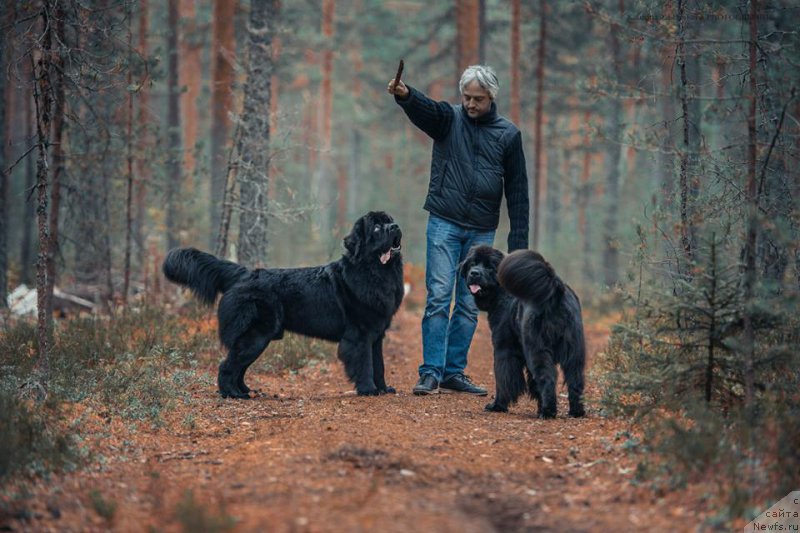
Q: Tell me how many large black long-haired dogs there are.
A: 2